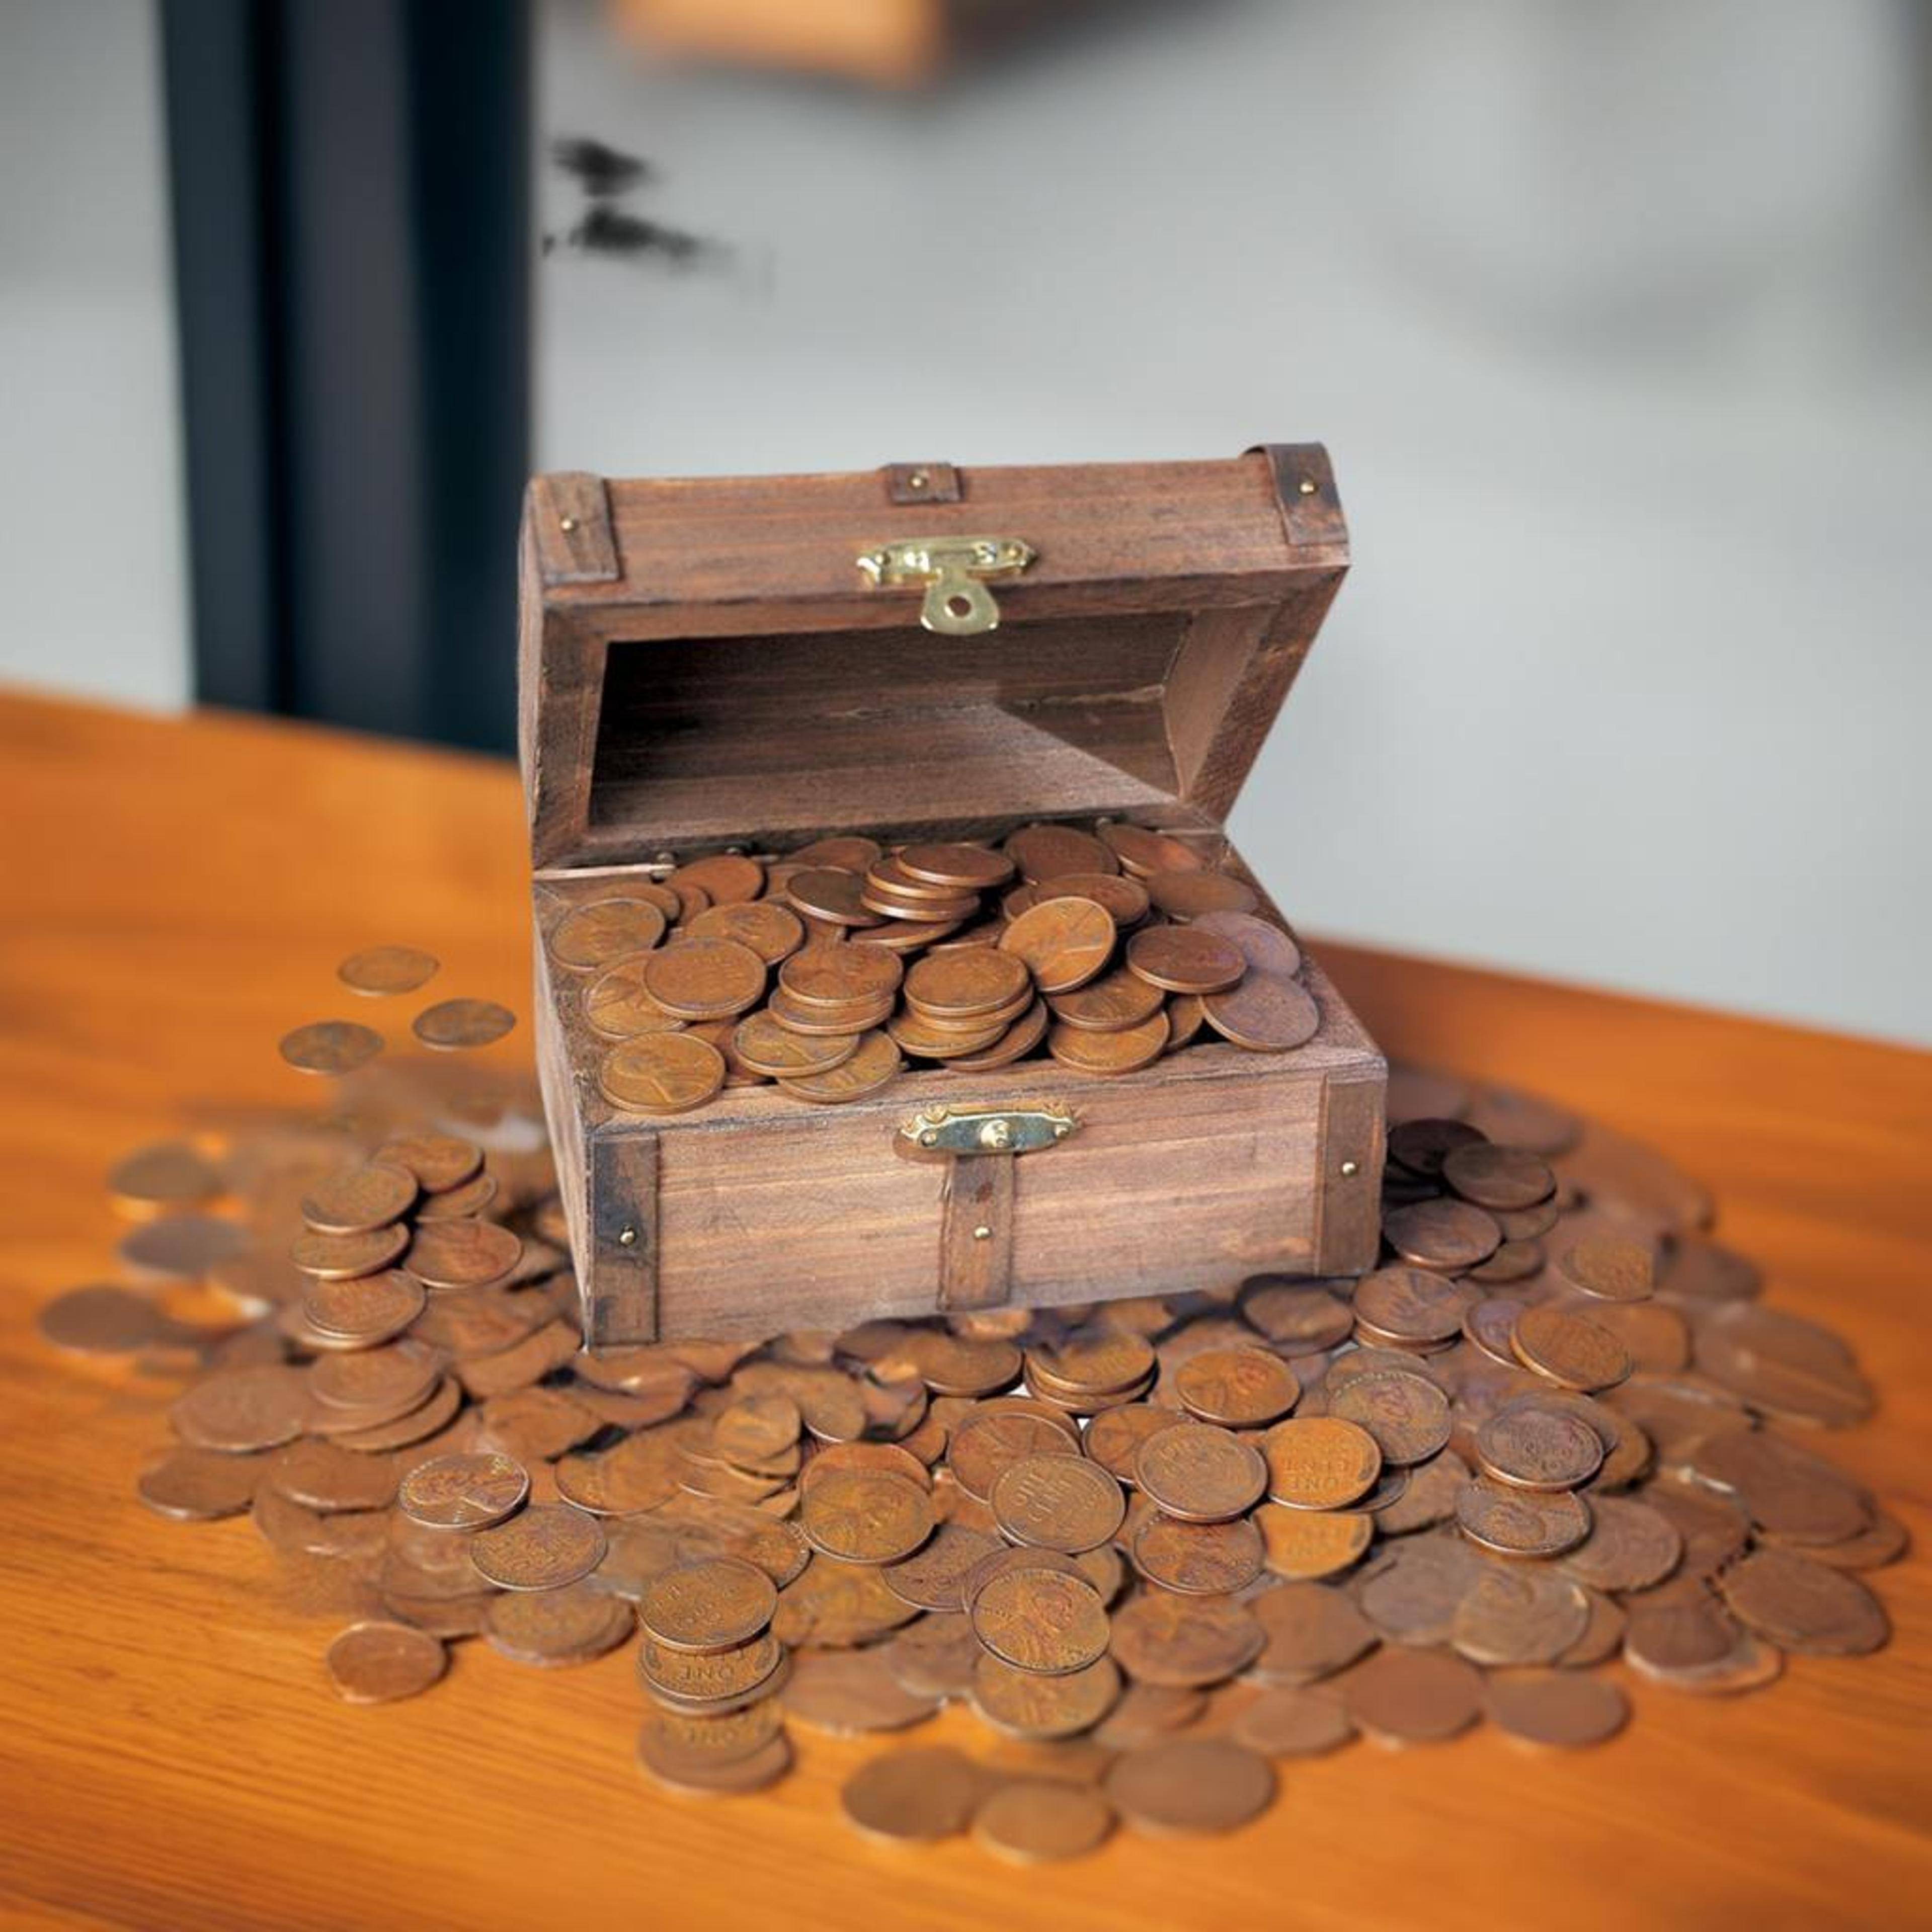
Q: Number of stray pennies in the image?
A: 3